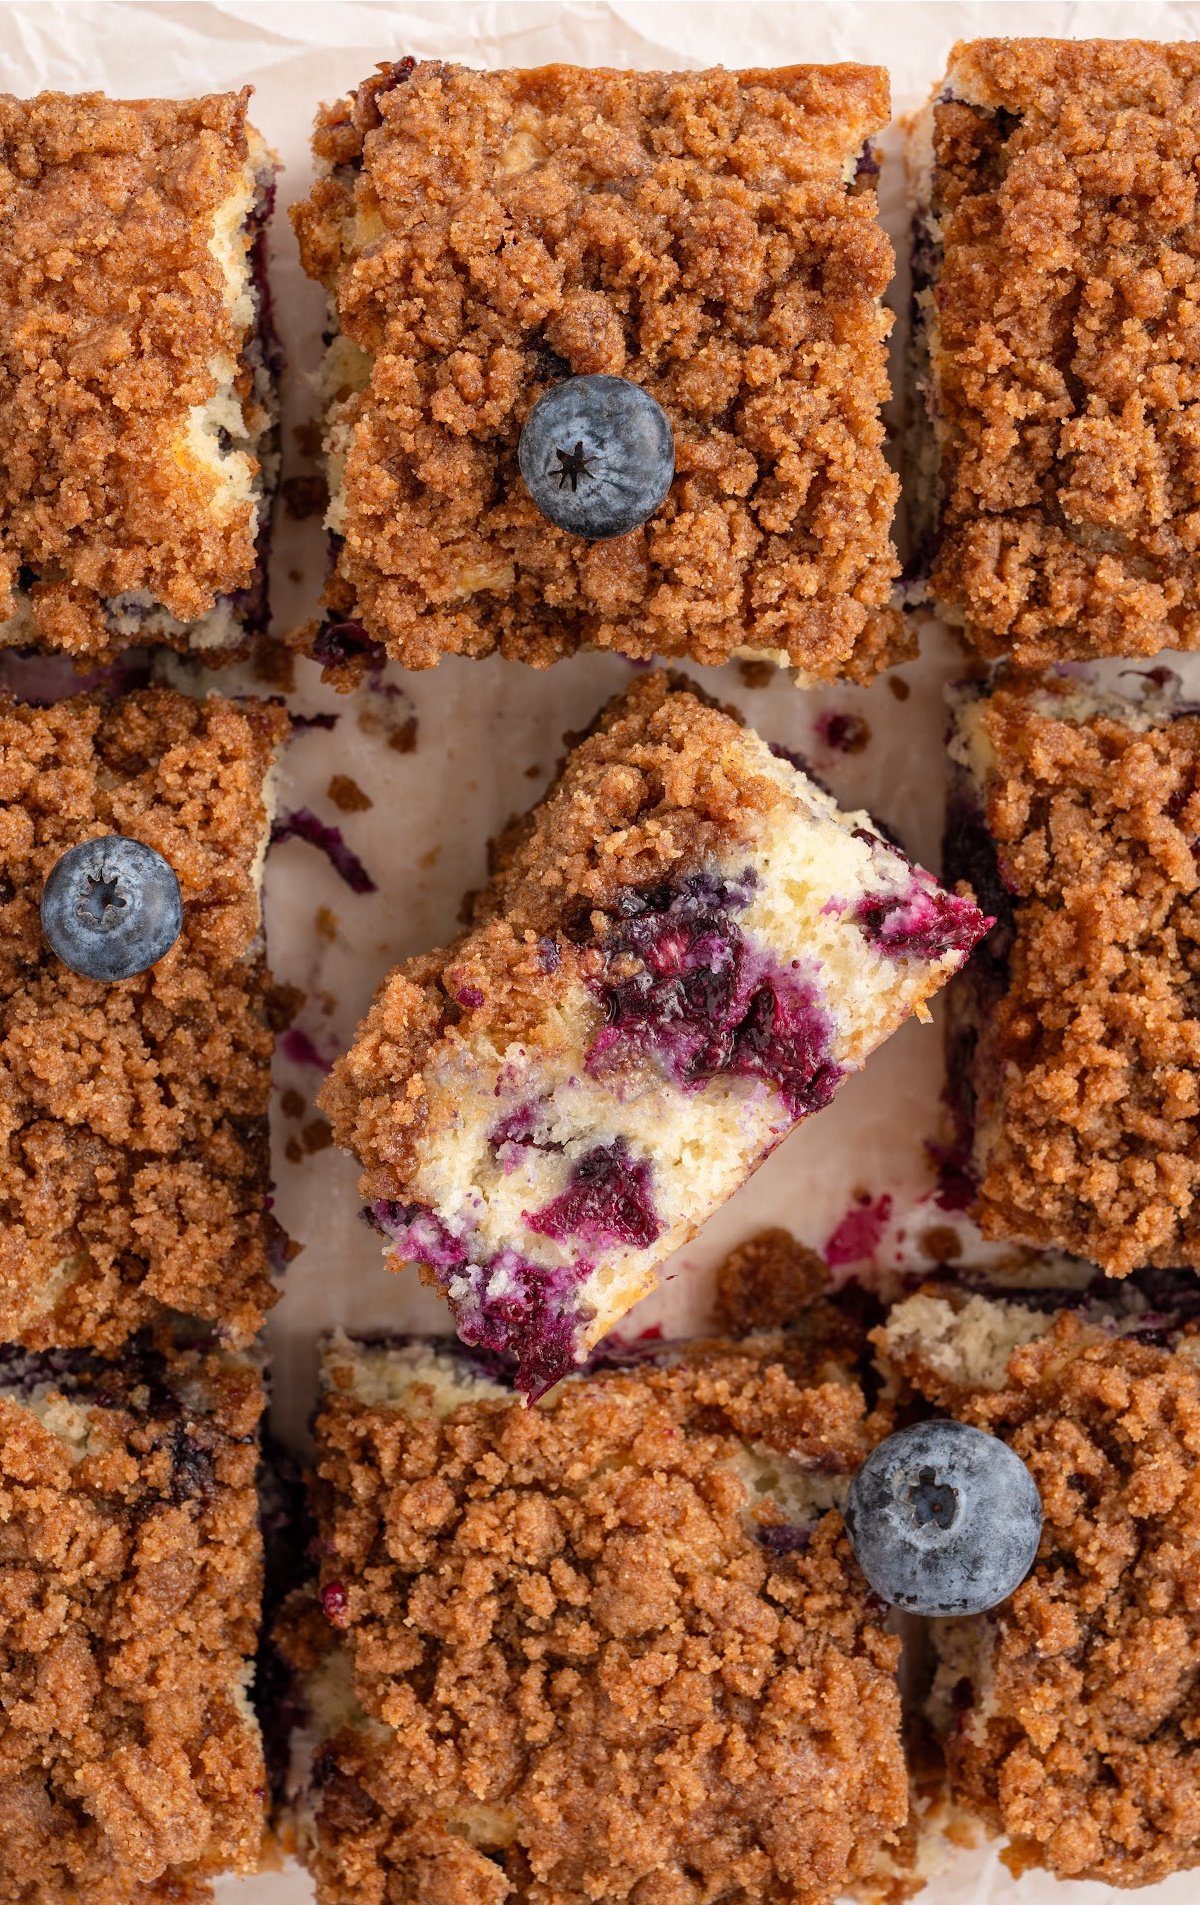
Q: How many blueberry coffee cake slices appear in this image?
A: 9